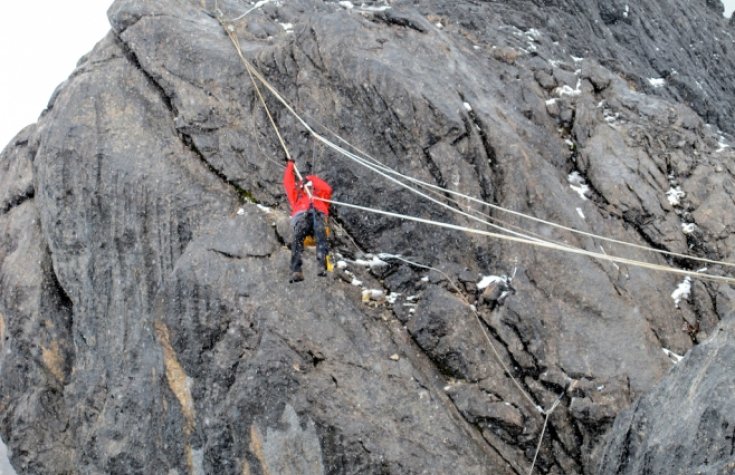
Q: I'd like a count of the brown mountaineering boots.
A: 2